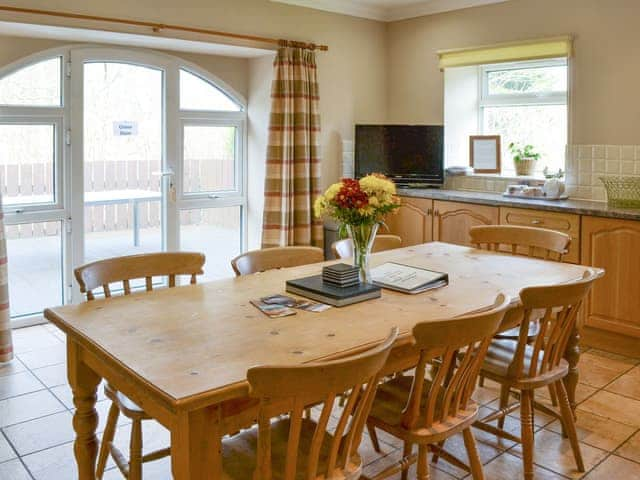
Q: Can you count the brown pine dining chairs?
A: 7